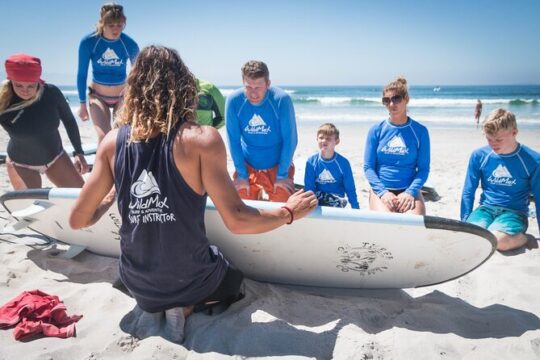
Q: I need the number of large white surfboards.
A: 1